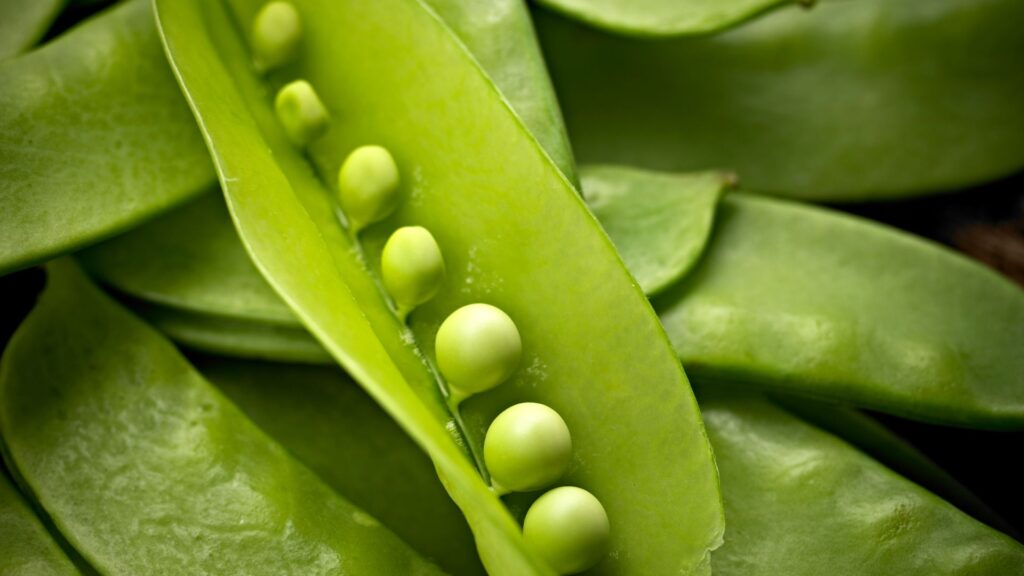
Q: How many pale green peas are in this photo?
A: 7